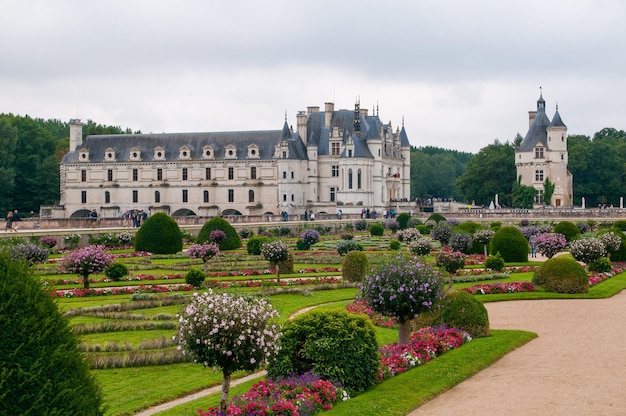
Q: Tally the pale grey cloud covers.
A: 1